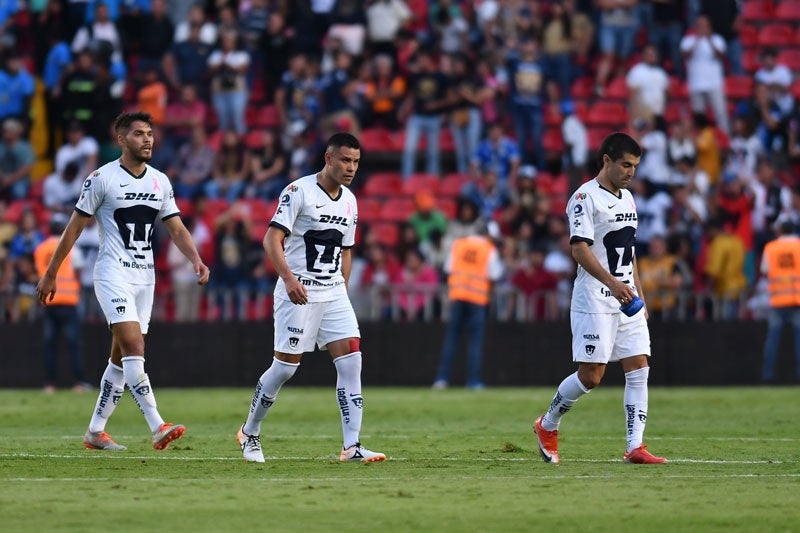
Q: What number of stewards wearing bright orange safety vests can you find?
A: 3